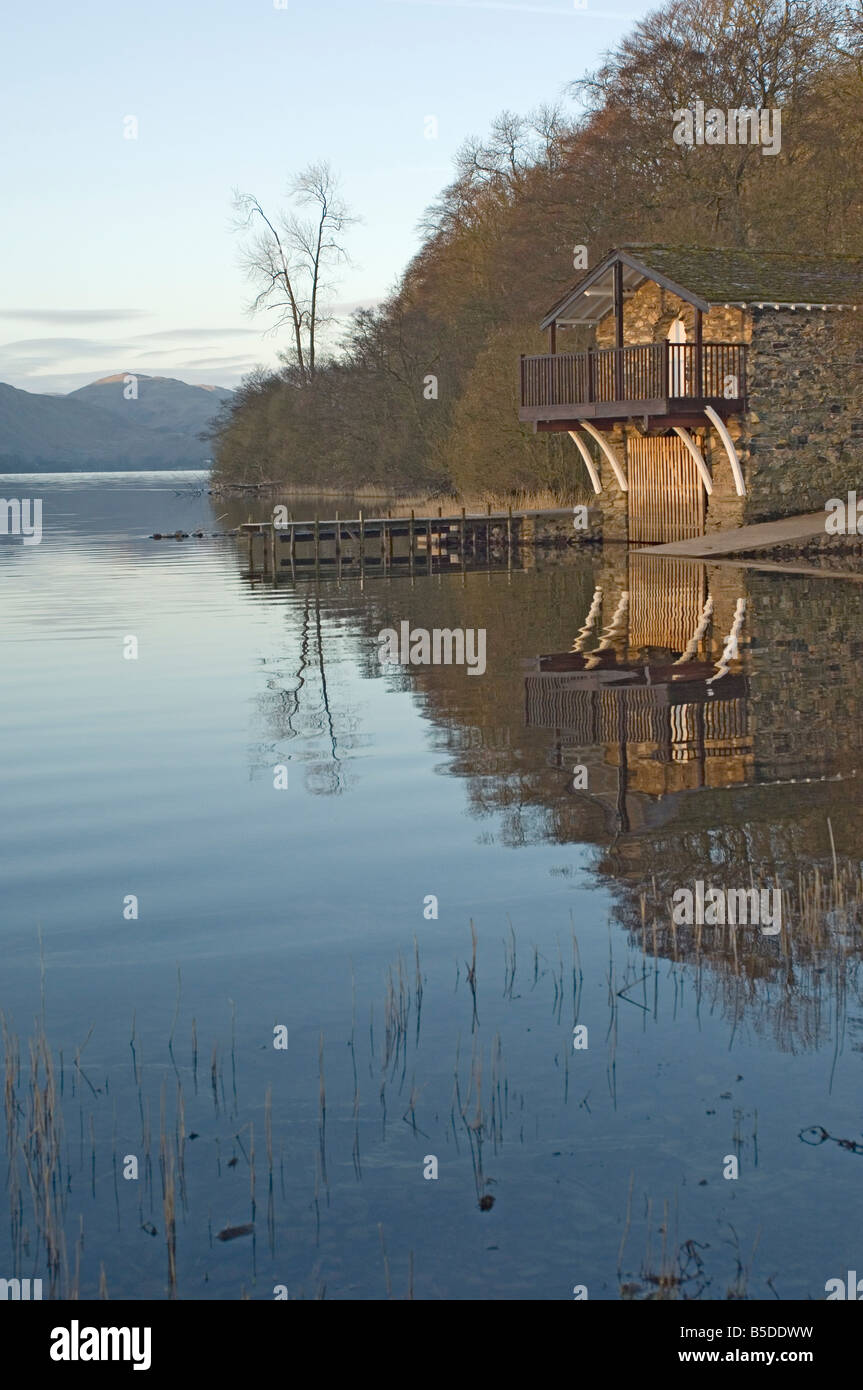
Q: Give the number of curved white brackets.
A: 4